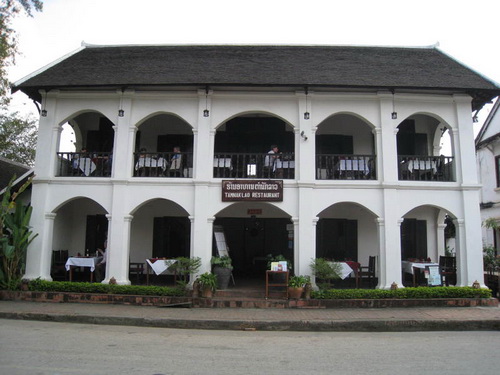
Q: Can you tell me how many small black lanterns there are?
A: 5